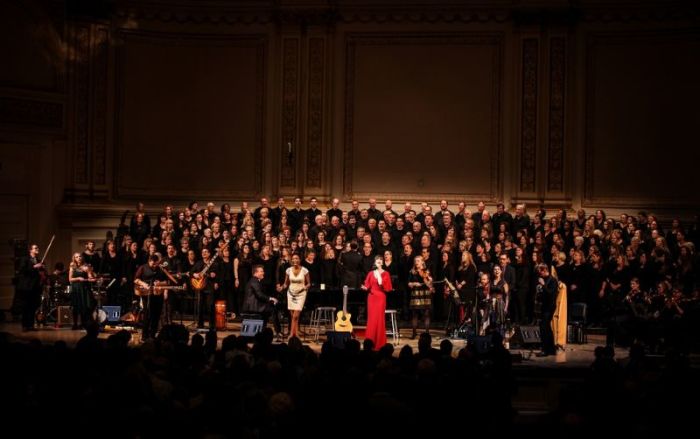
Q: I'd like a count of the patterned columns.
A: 6